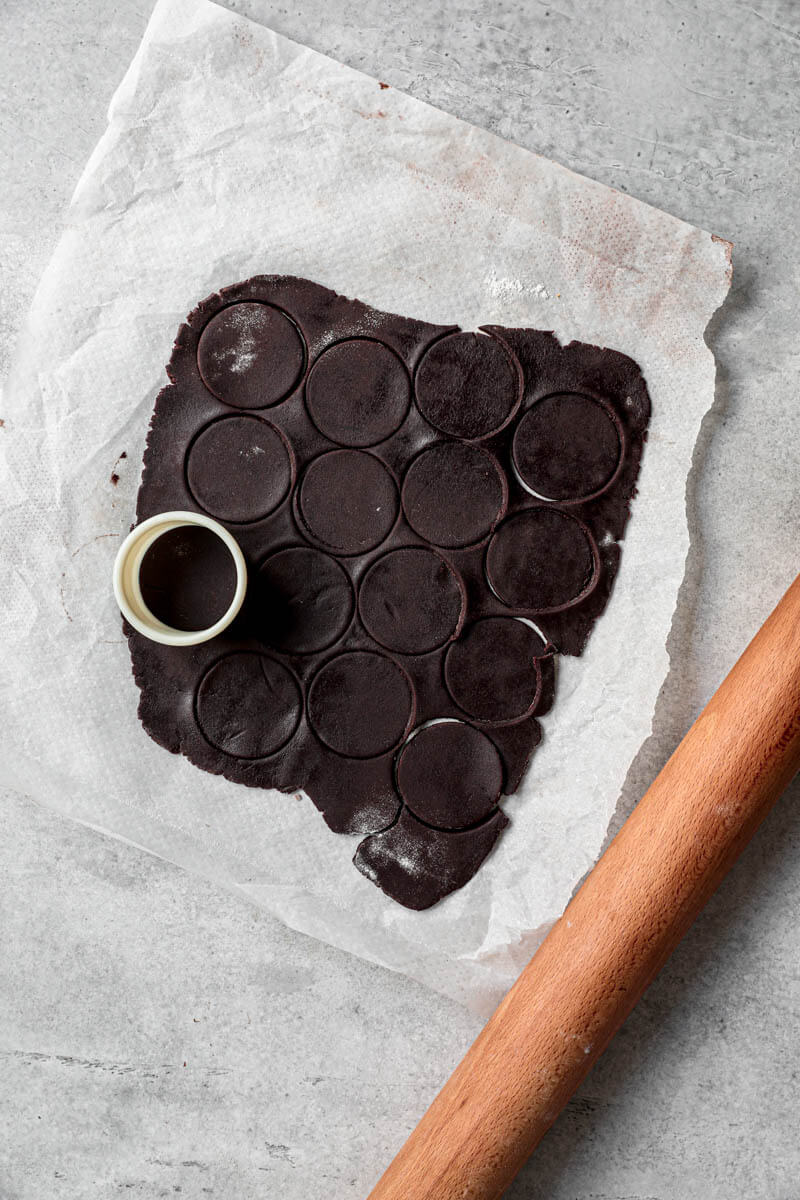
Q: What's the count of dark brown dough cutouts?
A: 15